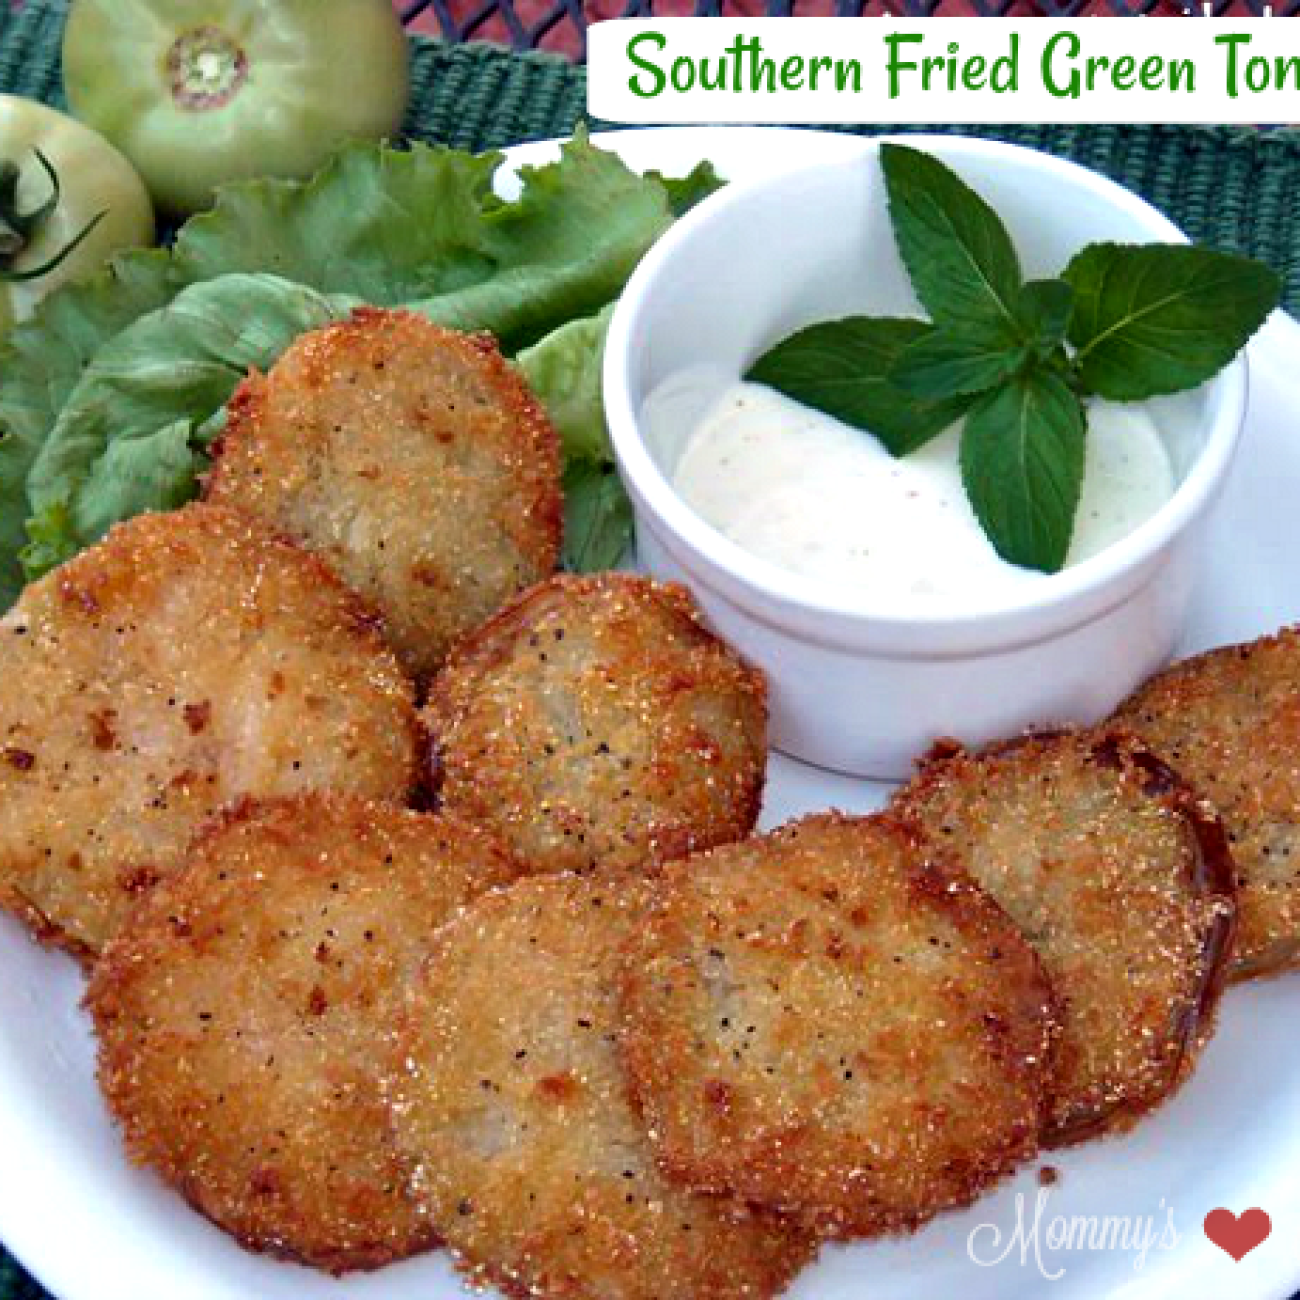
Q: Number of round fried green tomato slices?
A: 8